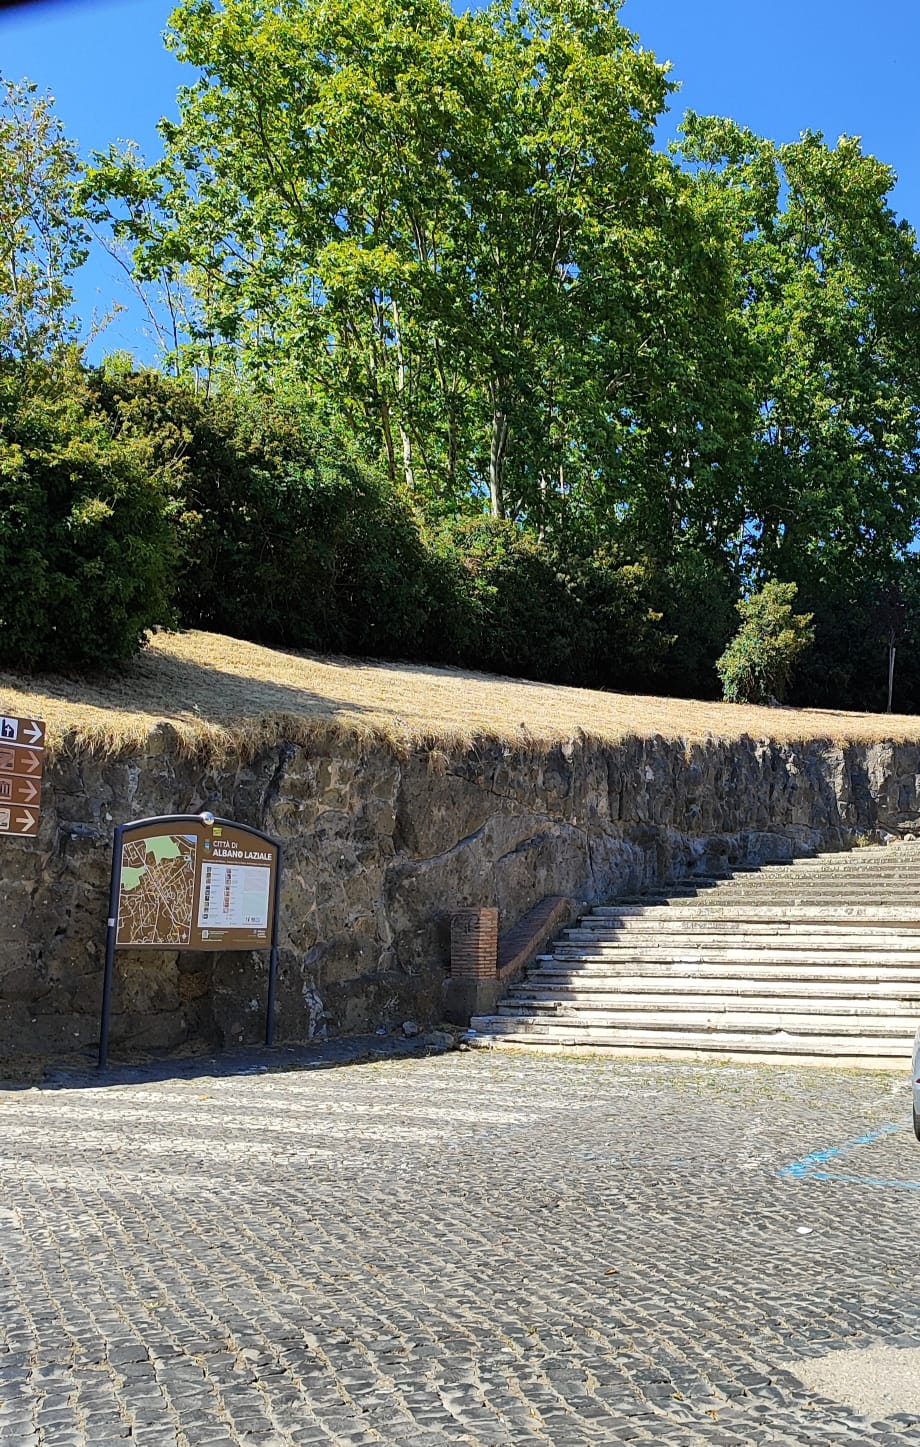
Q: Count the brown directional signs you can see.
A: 4